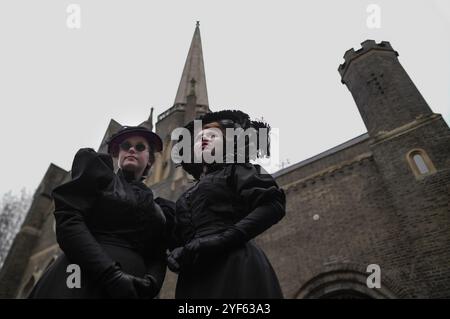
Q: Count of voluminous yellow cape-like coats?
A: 0